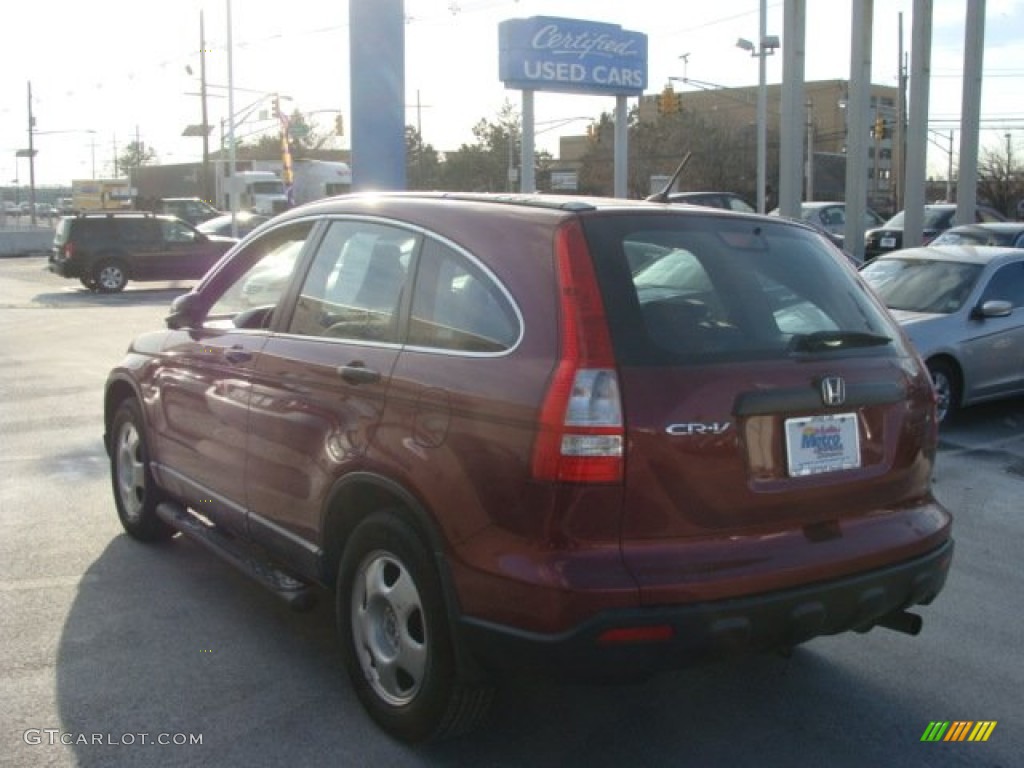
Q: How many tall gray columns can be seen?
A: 4